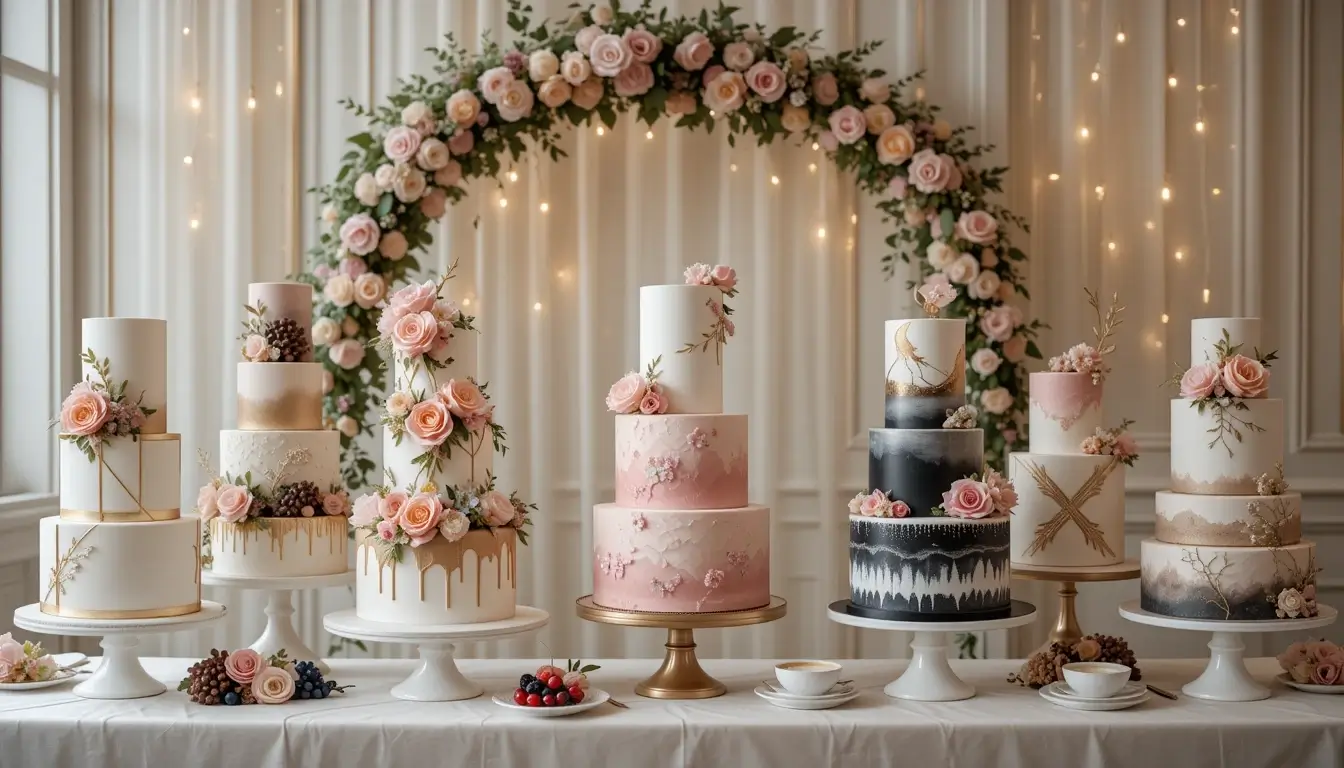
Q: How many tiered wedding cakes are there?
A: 7